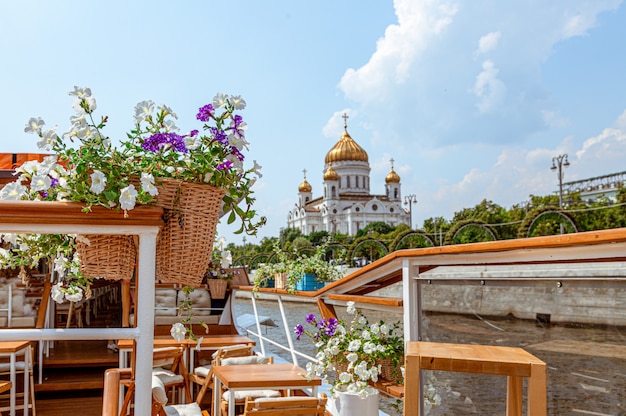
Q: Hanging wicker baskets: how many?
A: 2